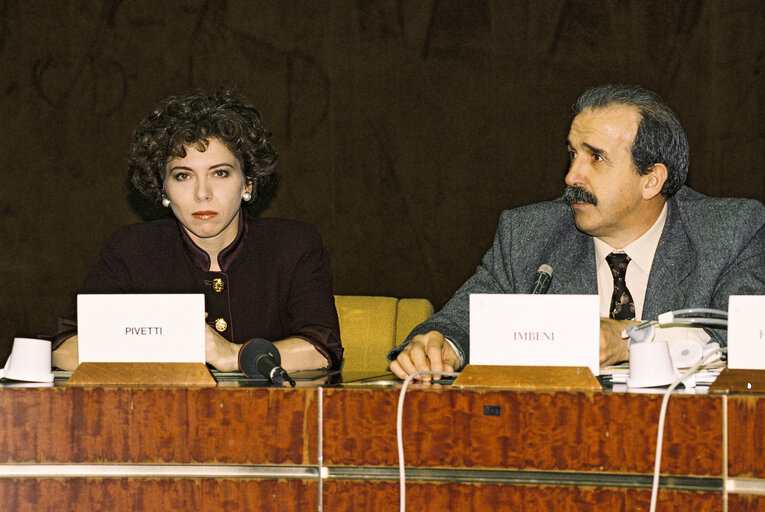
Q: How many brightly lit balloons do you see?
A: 0